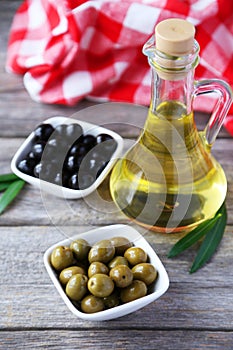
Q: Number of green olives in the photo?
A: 15